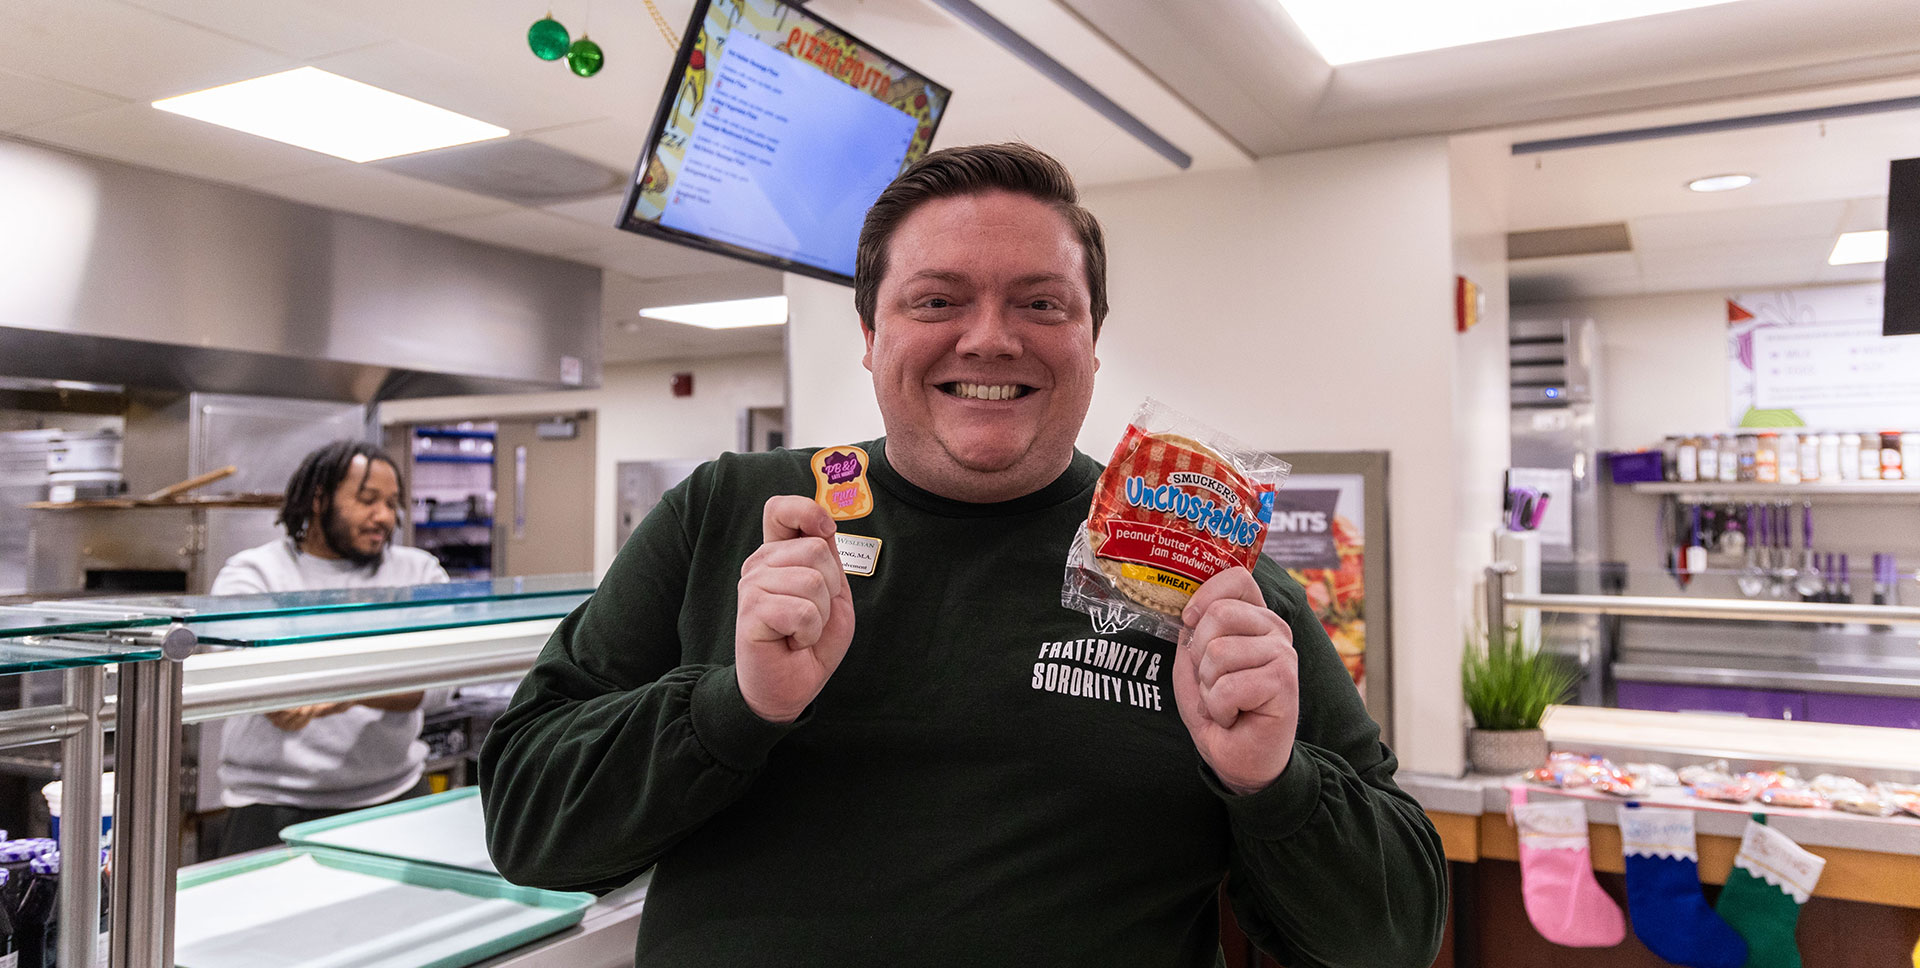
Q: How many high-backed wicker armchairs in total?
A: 0